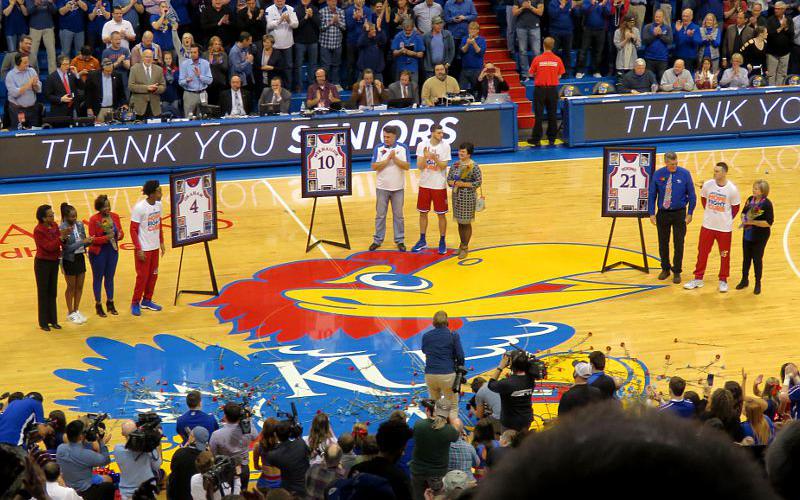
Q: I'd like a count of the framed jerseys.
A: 3